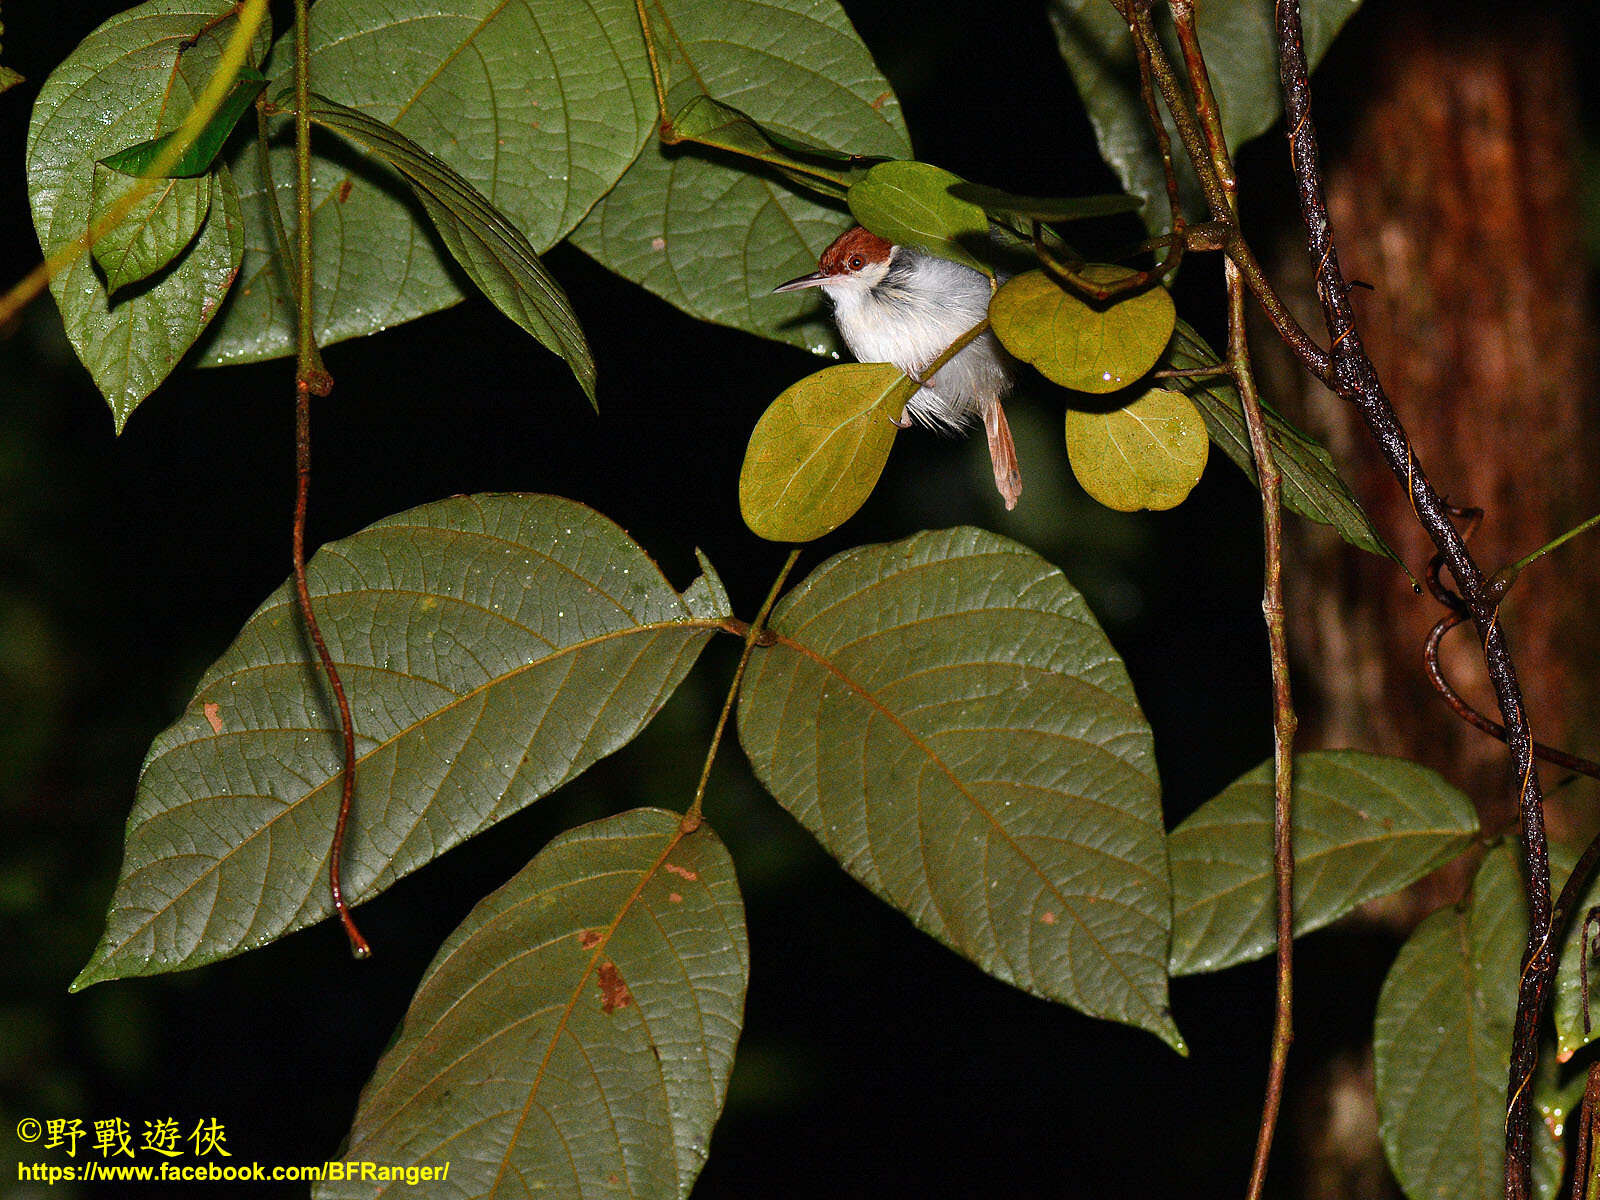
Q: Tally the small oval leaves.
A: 4